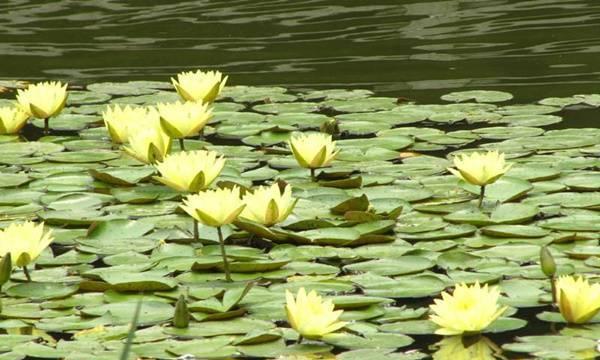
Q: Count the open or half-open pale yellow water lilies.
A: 15